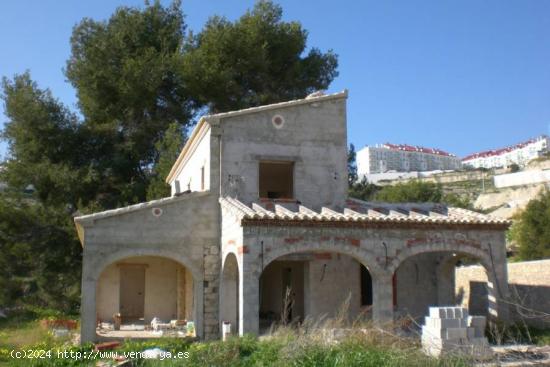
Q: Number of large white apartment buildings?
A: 2